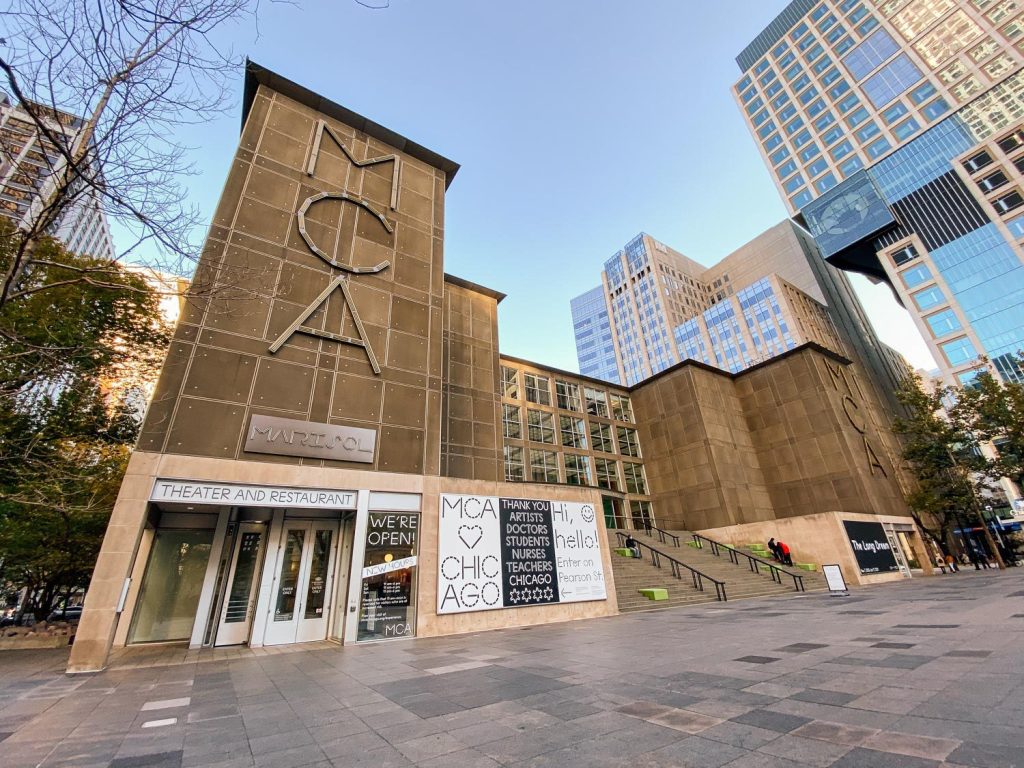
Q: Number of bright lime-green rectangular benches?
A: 8